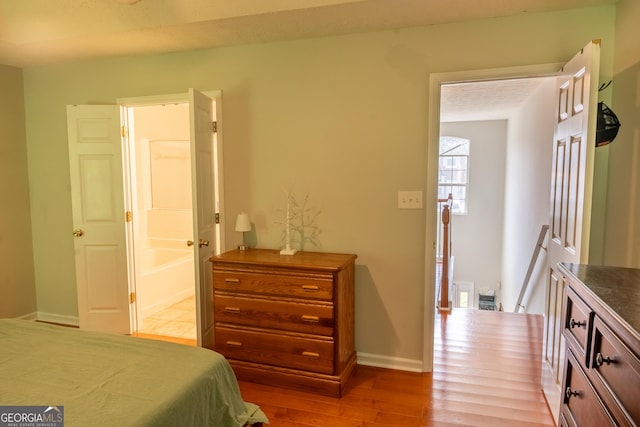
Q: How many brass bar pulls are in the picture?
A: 6